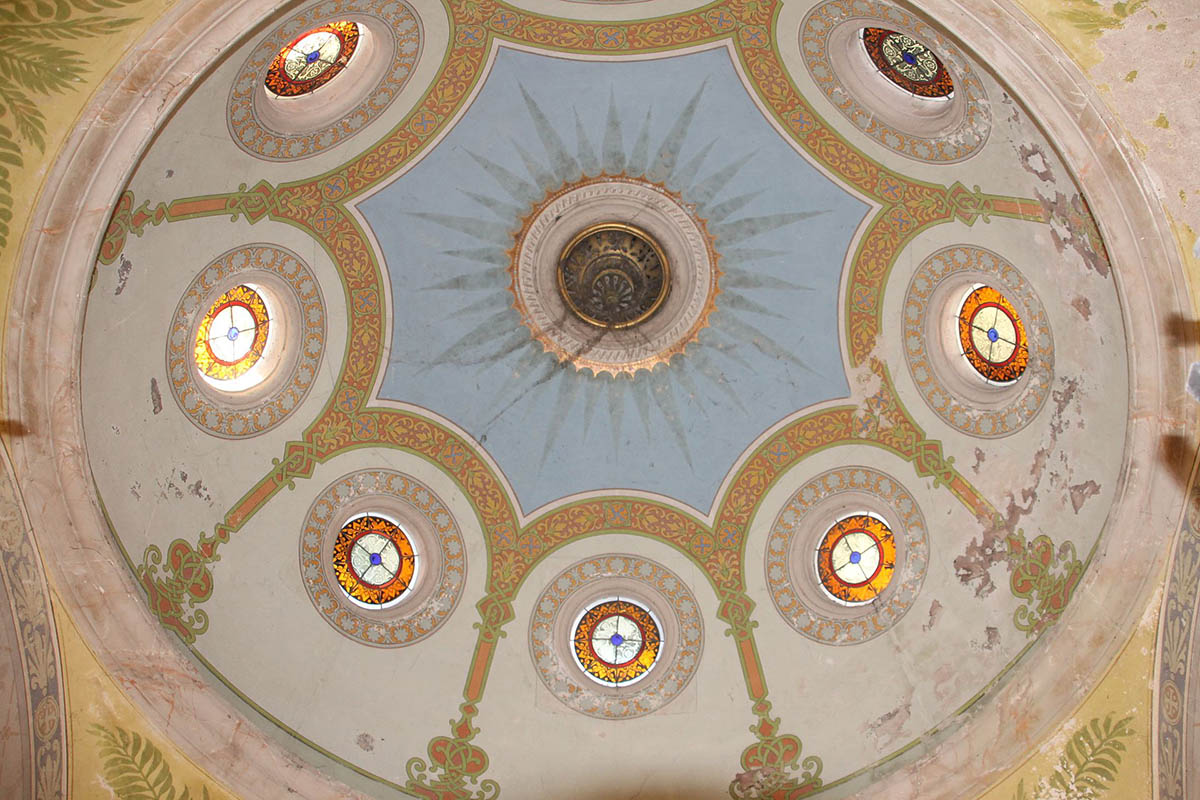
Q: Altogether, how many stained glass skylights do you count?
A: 7